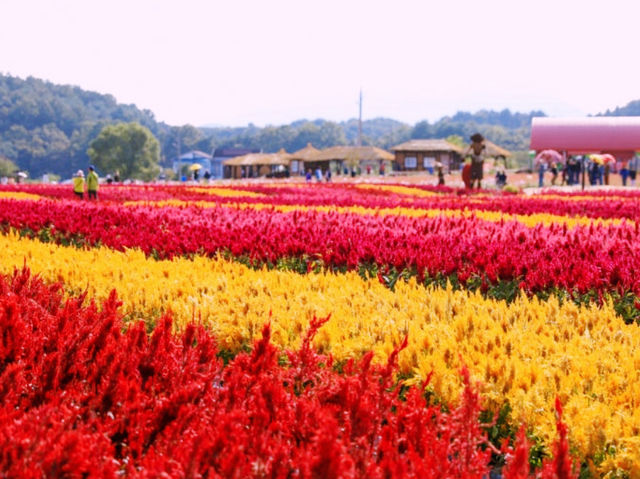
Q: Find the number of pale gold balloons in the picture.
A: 0